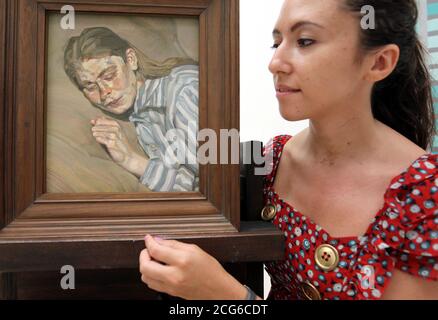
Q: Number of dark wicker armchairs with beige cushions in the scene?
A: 0